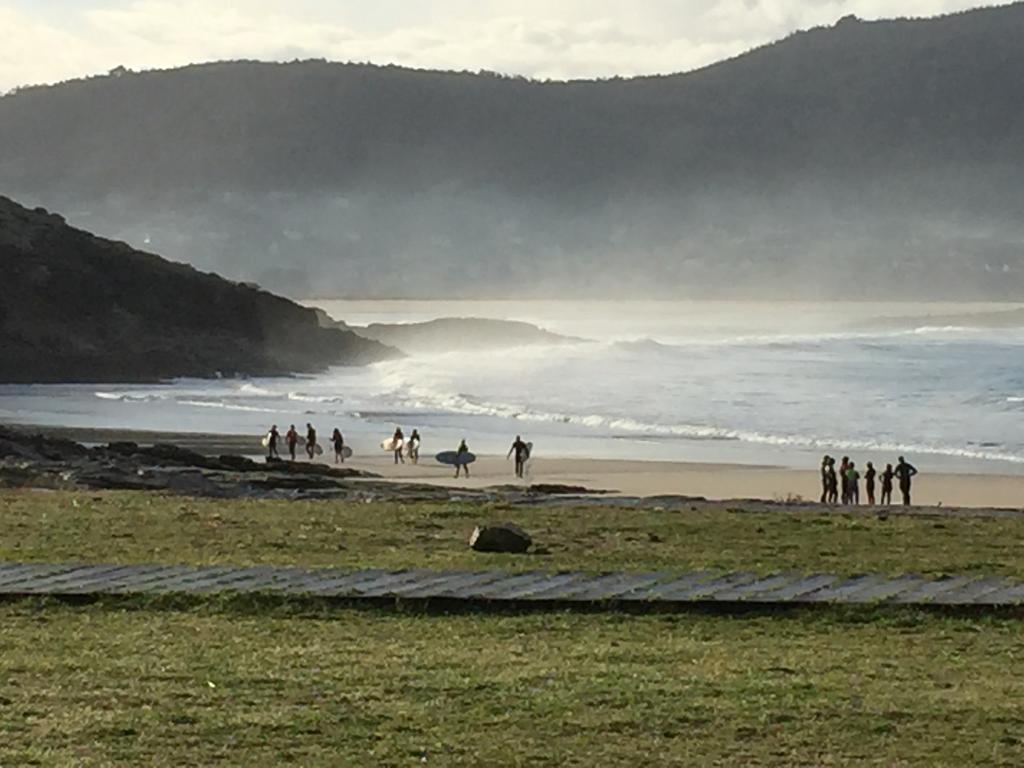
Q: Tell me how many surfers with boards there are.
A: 8